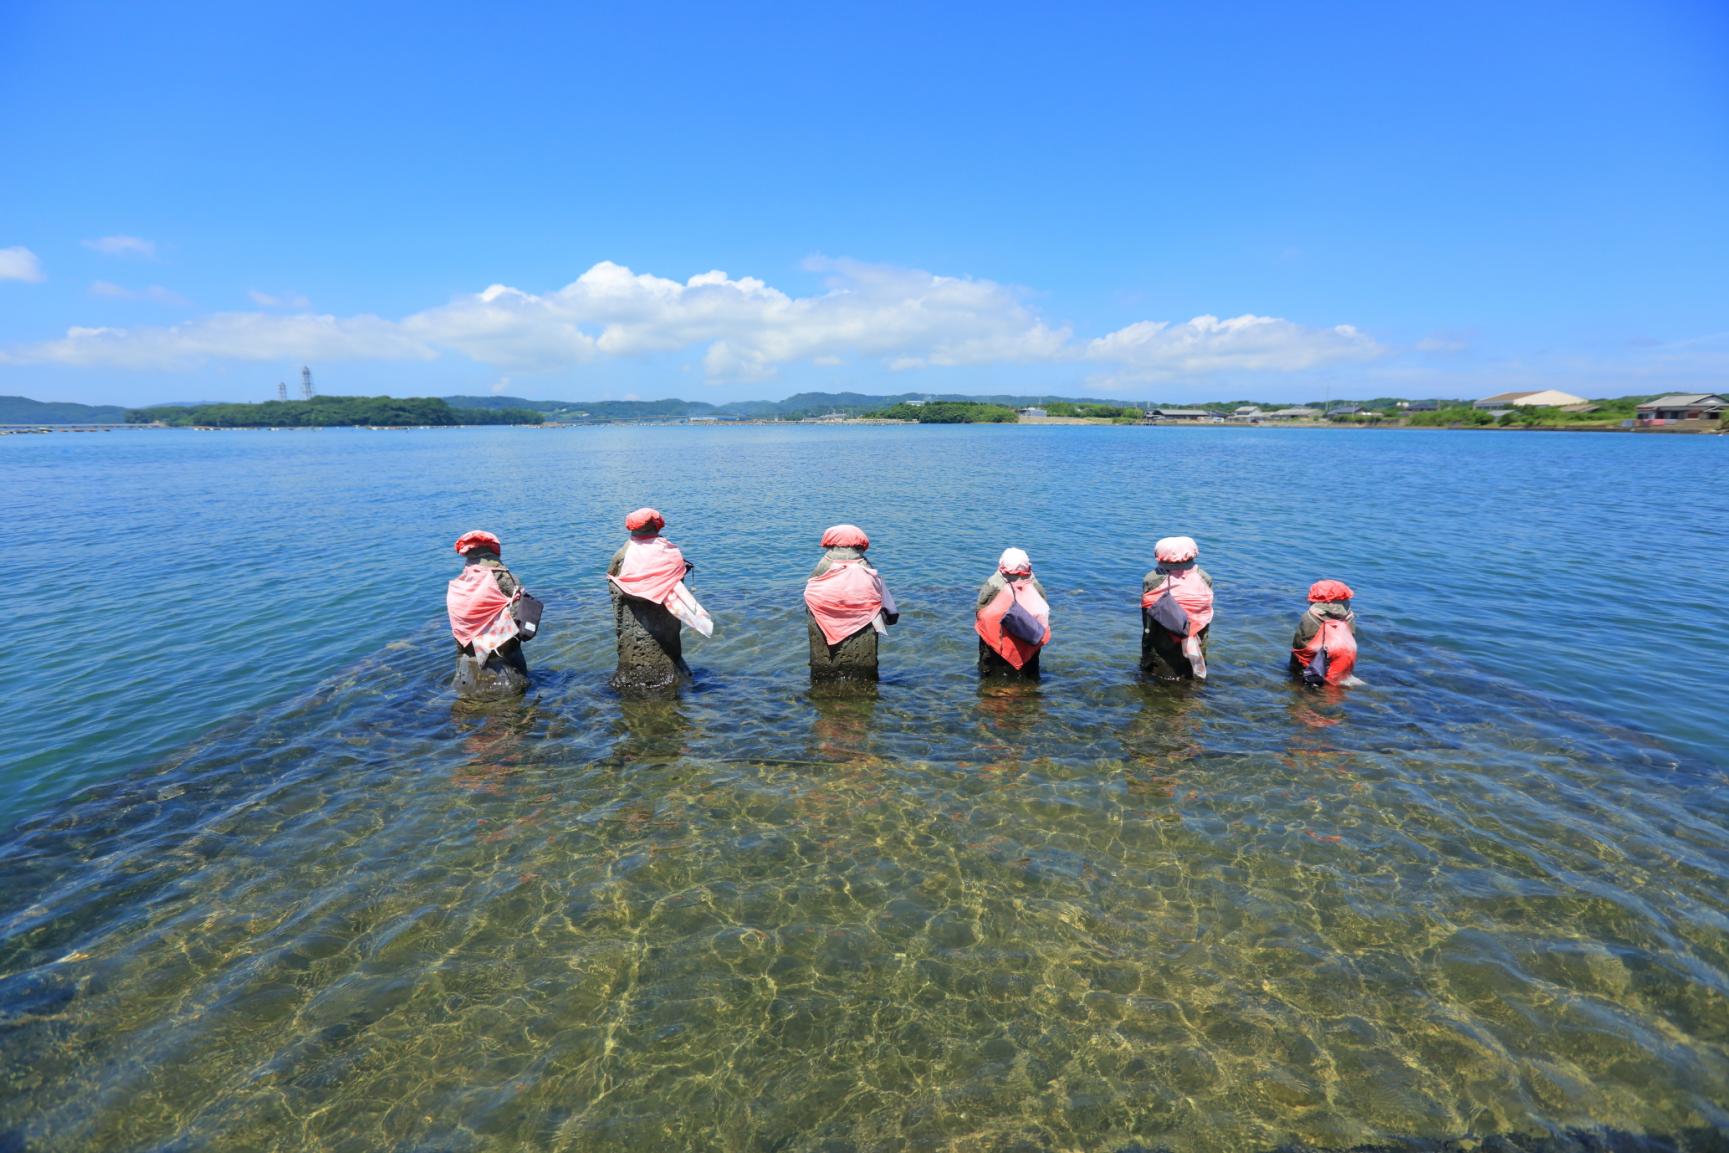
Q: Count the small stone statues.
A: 6